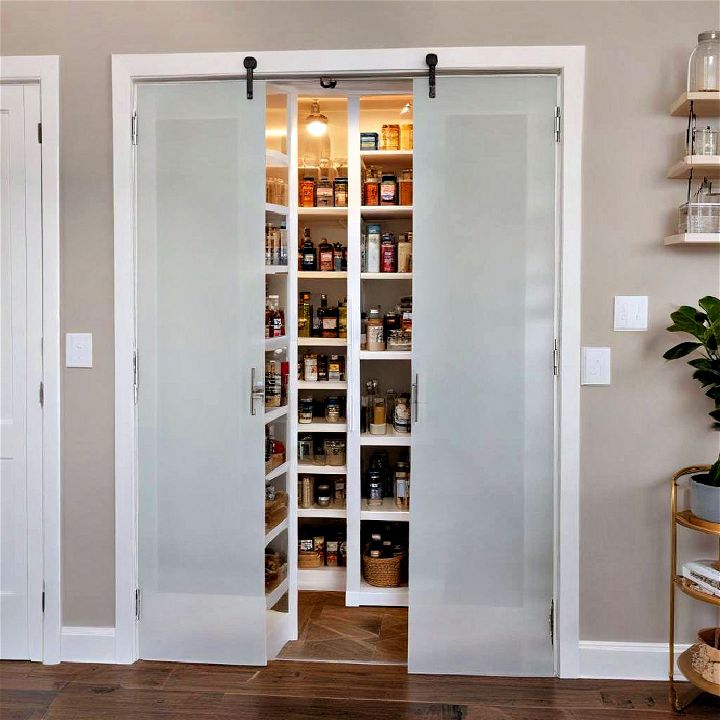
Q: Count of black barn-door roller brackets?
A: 2